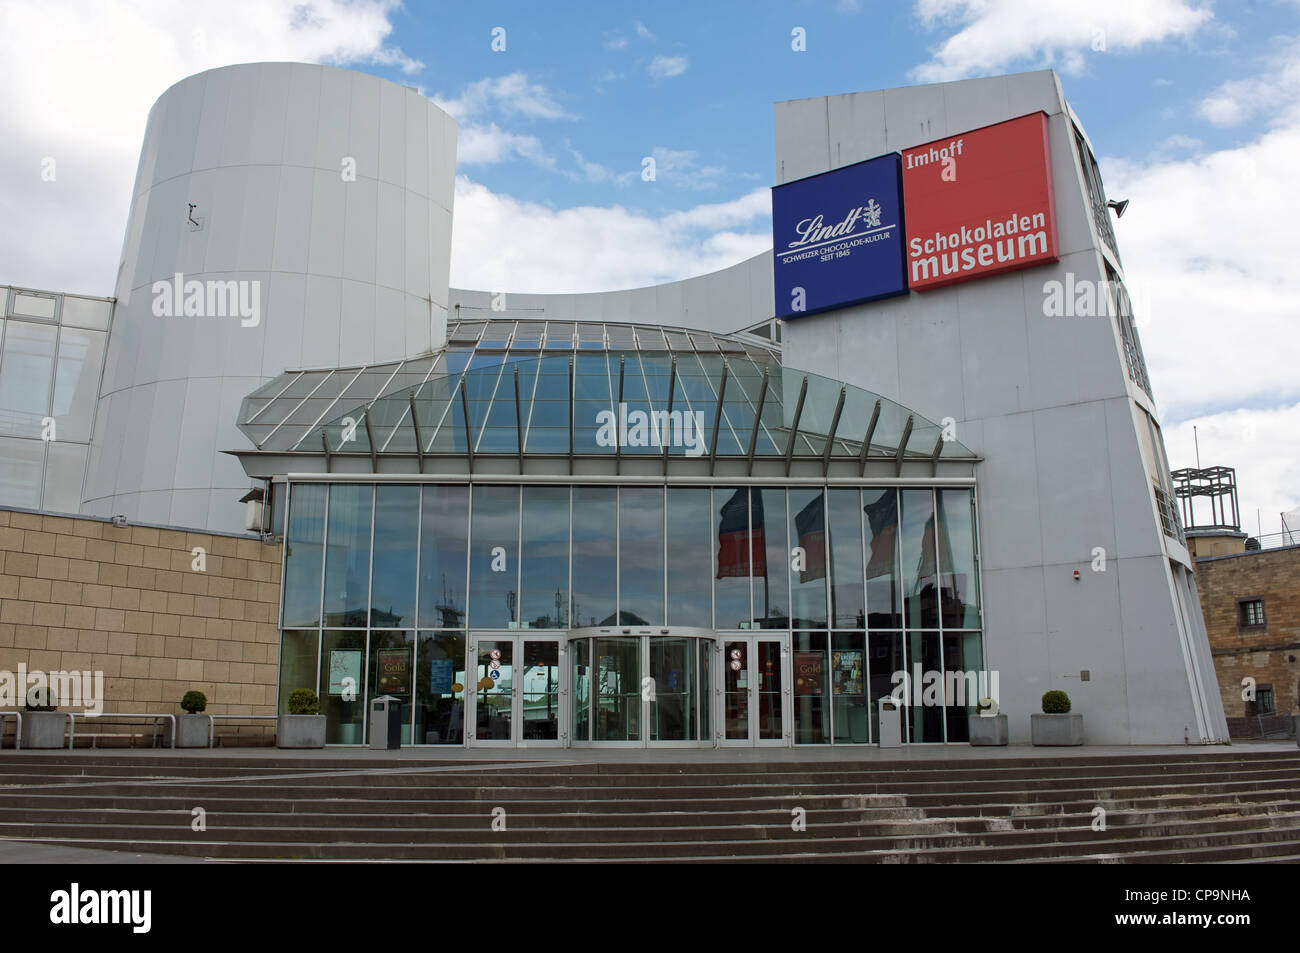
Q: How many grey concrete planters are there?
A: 5